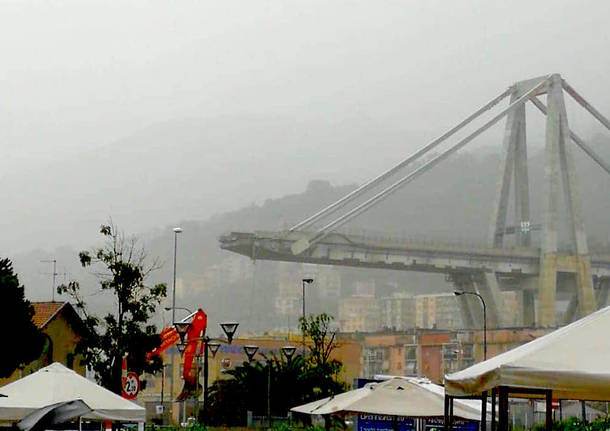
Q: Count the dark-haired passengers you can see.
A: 0